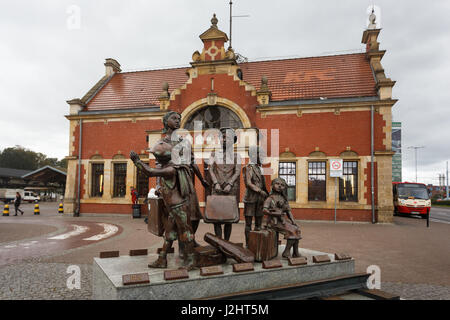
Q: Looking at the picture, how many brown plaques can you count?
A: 11